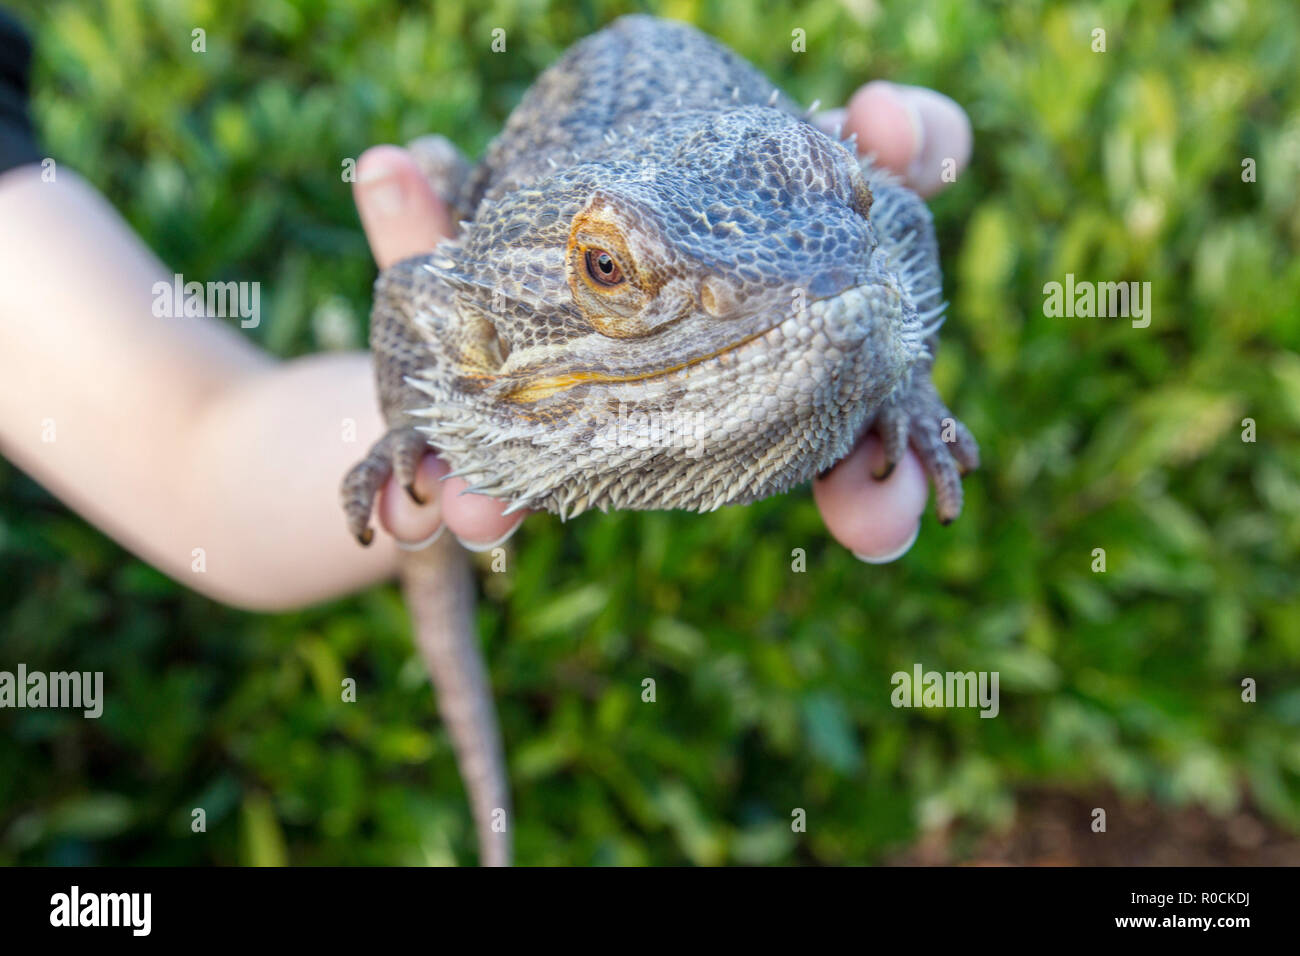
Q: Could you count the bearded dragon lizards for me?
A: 1